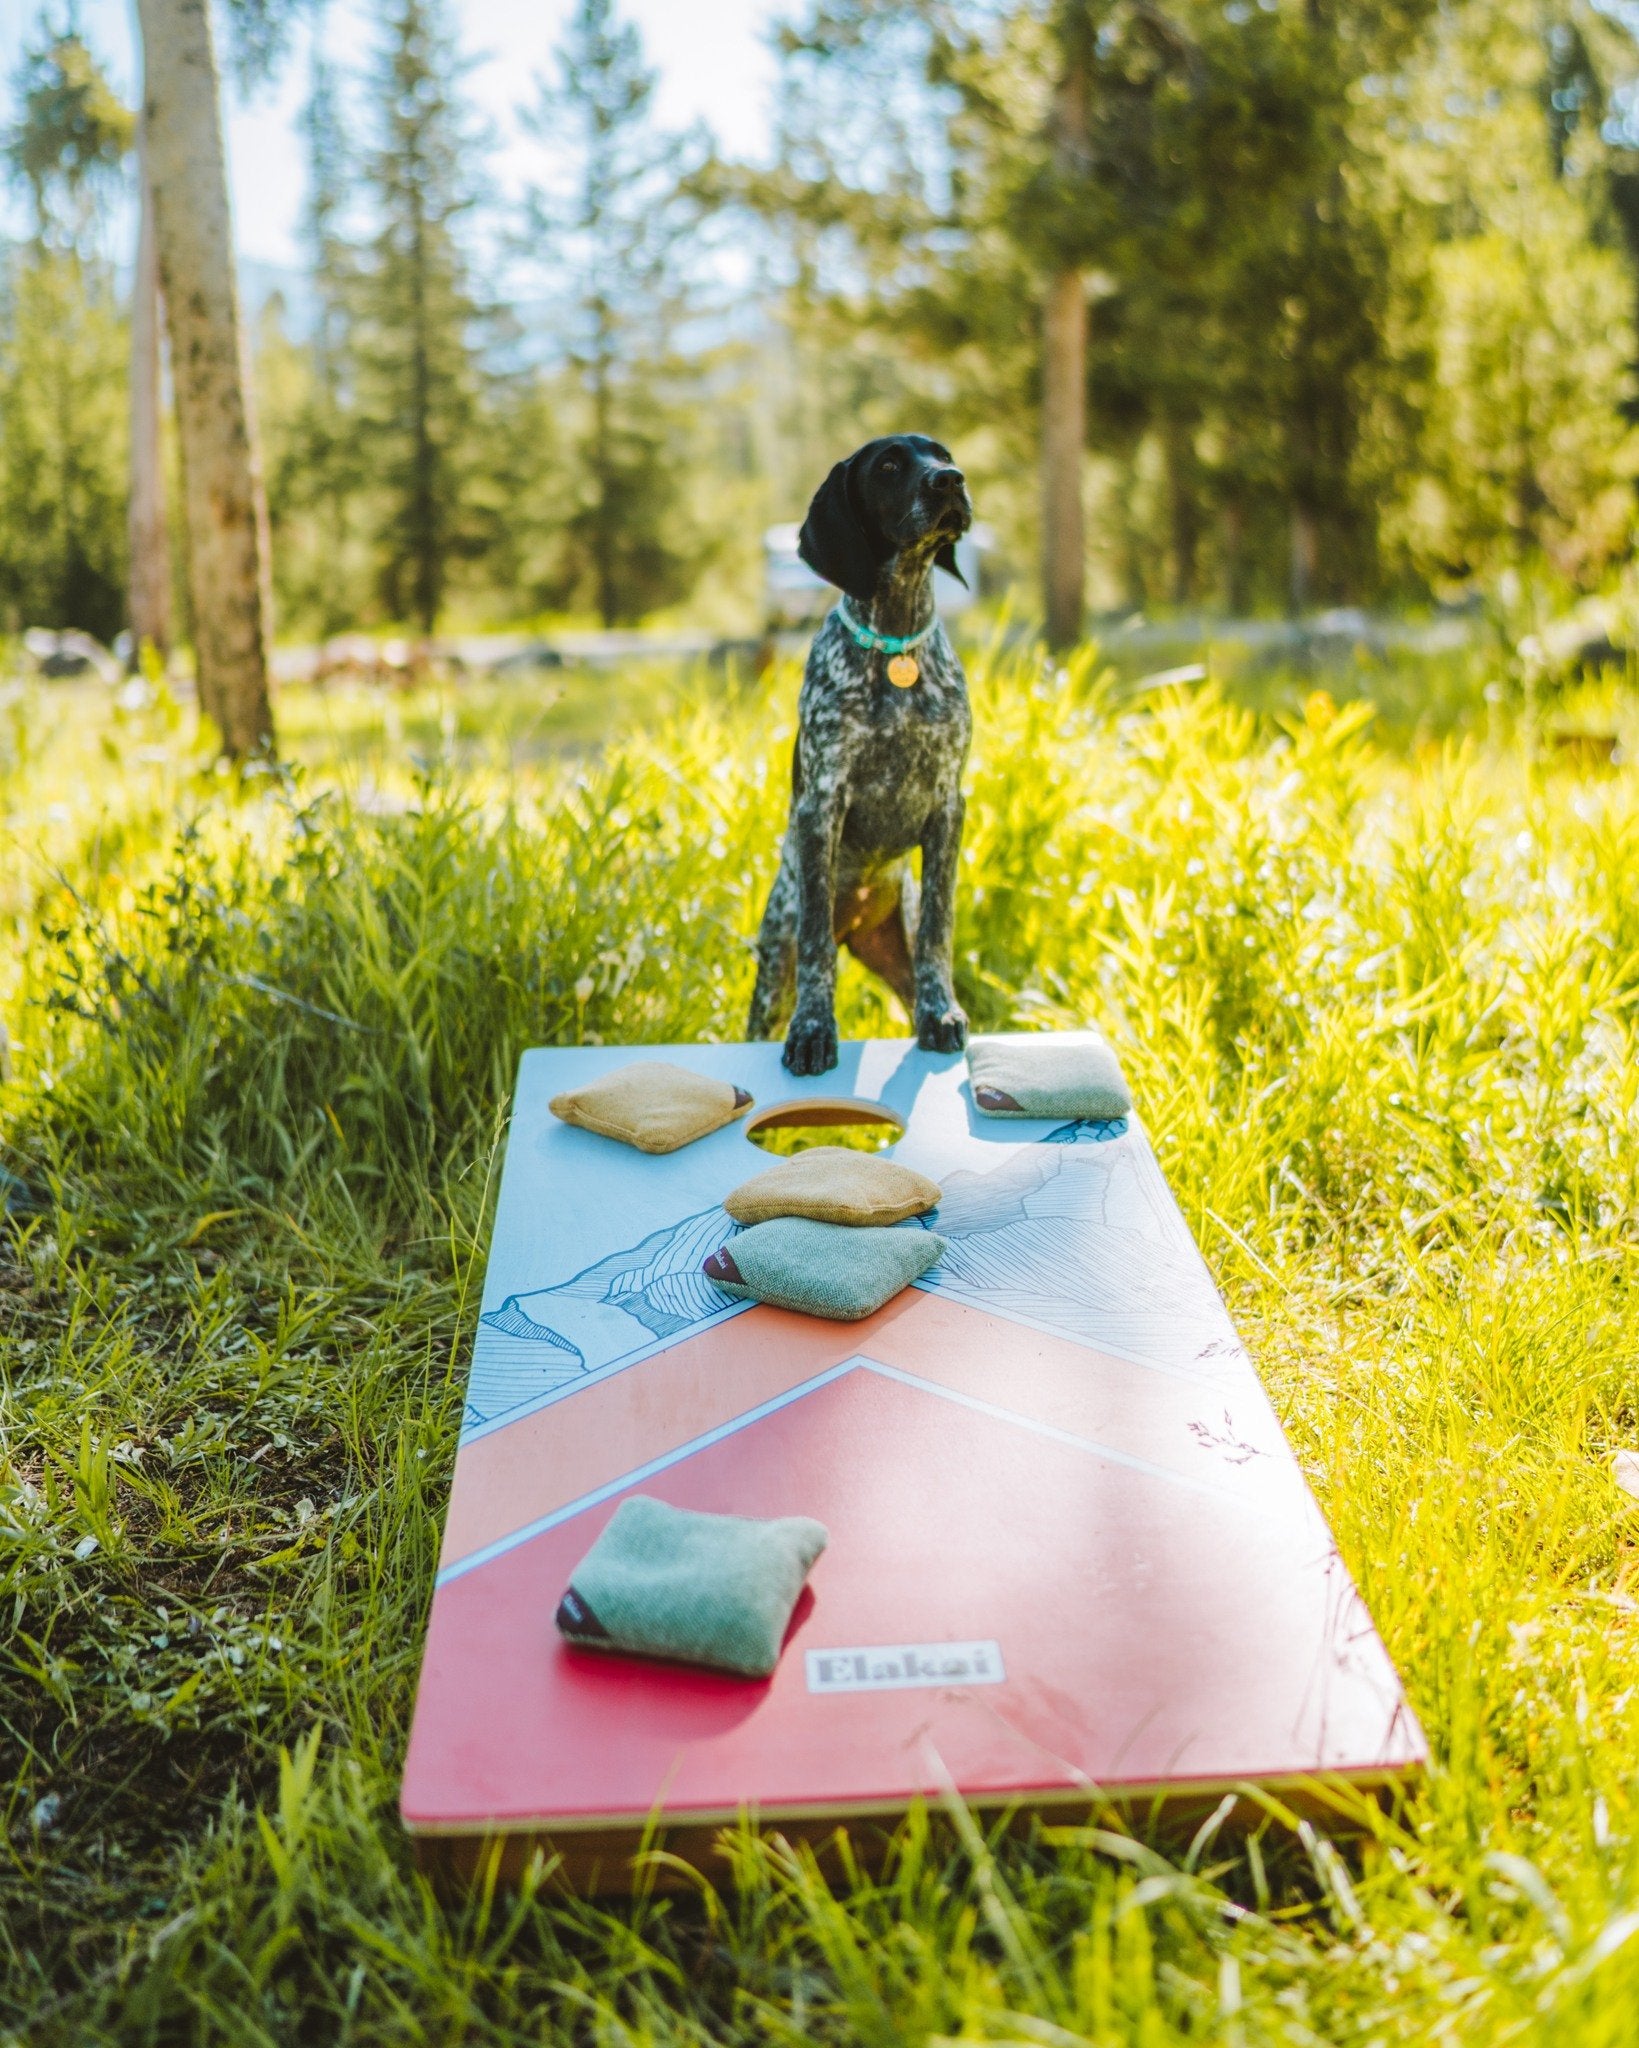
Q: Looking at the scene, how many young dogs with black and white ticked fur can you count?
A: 1